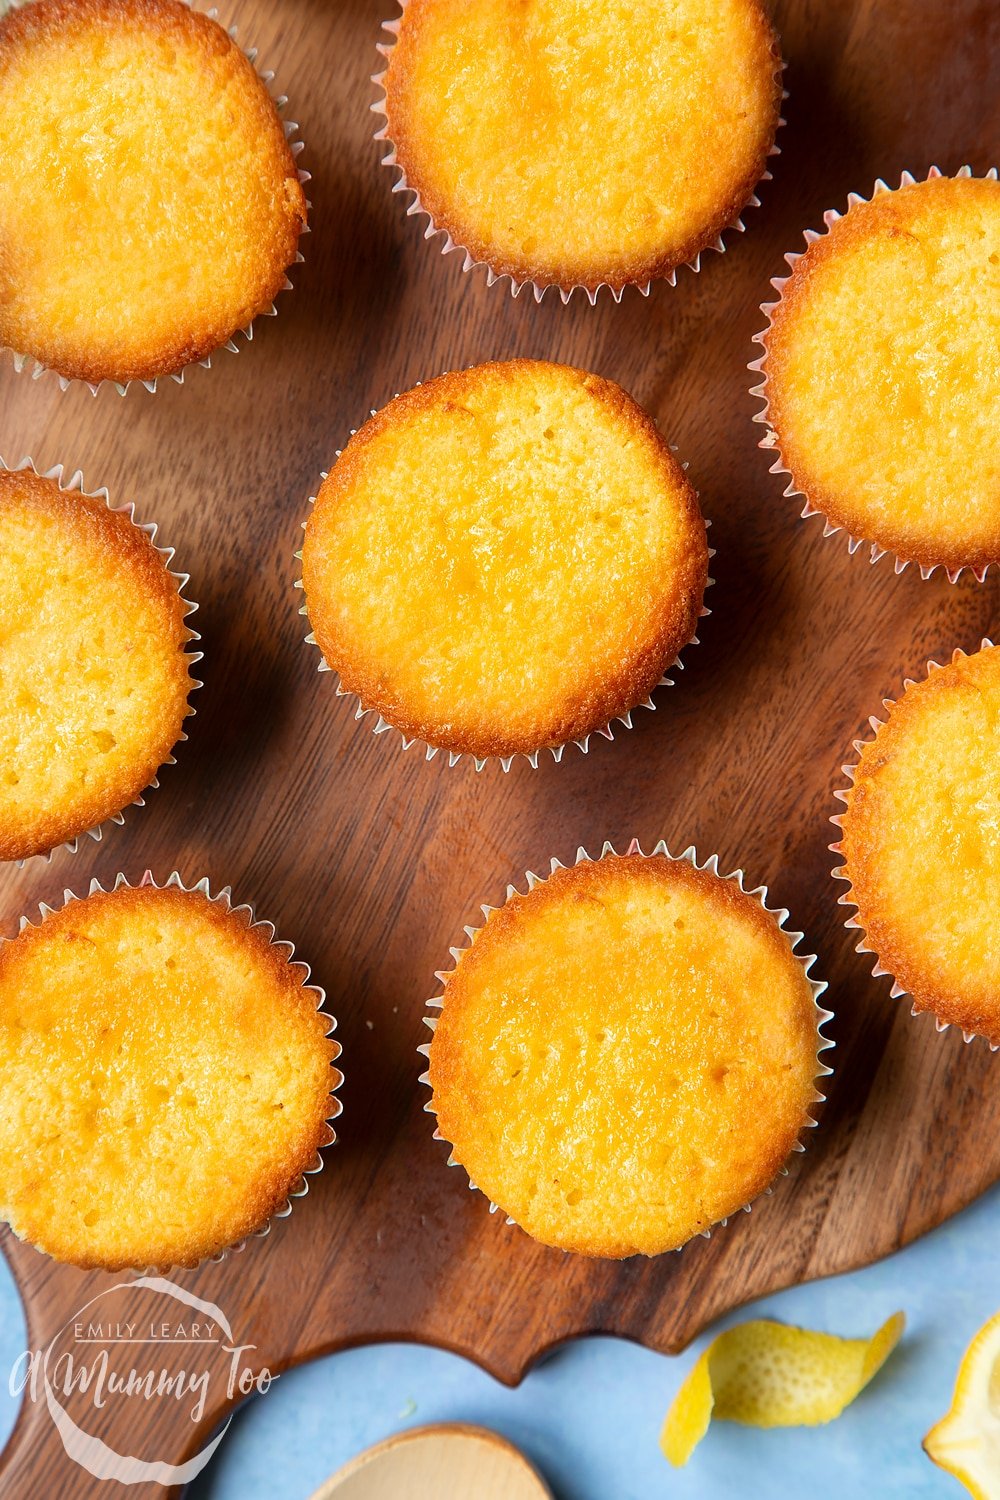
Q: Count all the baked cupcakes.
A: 8